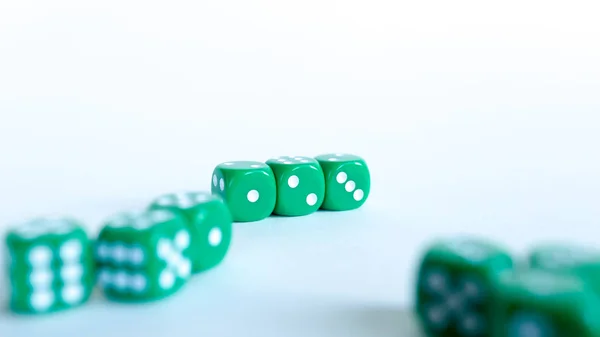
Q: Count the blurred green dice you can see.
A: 6